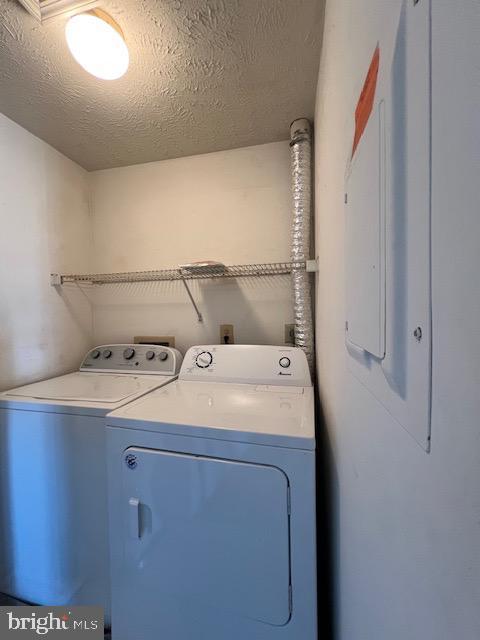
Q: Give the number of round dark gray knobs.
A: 5